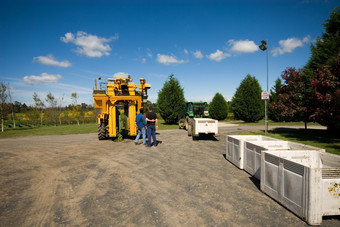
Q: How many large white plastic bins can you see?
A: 4